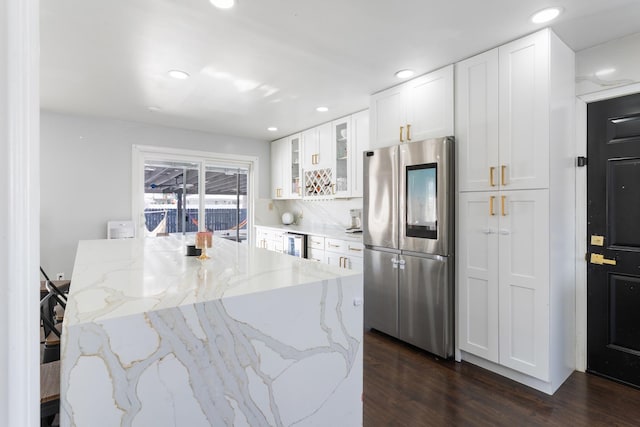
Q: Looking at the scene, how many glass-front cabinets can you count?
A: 2